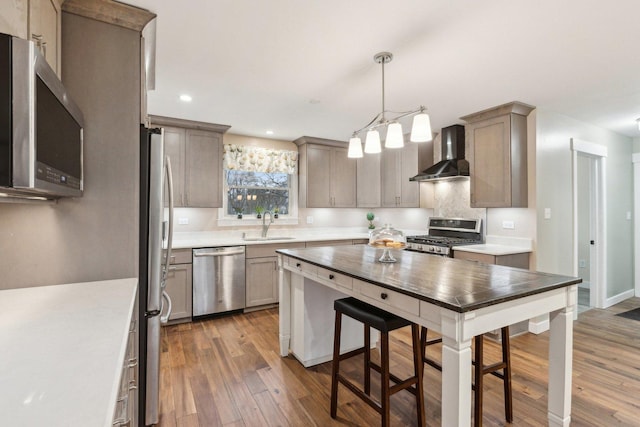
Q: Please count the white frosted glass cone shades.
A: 4